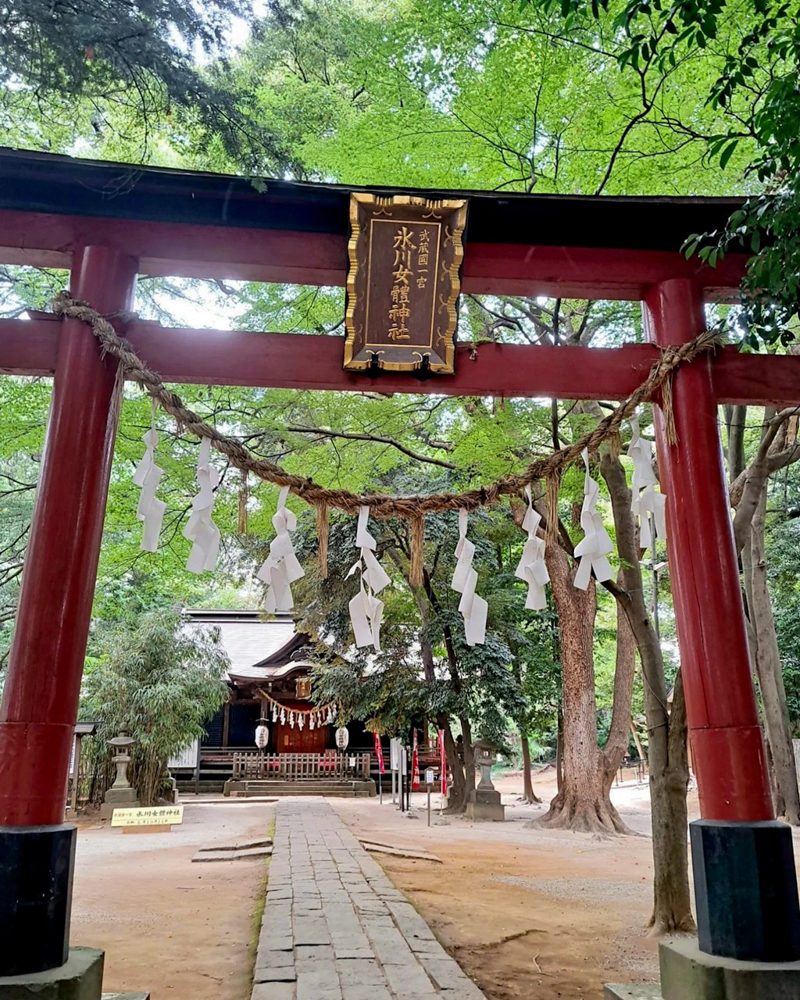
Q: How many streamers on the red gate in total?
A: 8